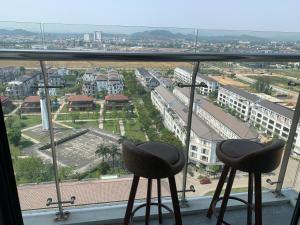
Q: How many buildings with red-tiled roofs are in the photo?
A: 4